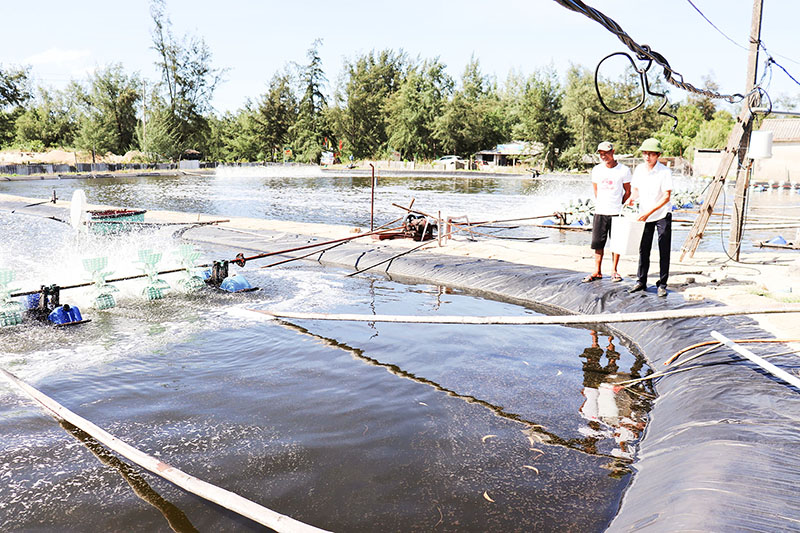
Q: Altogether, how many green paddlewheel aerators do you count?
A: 4